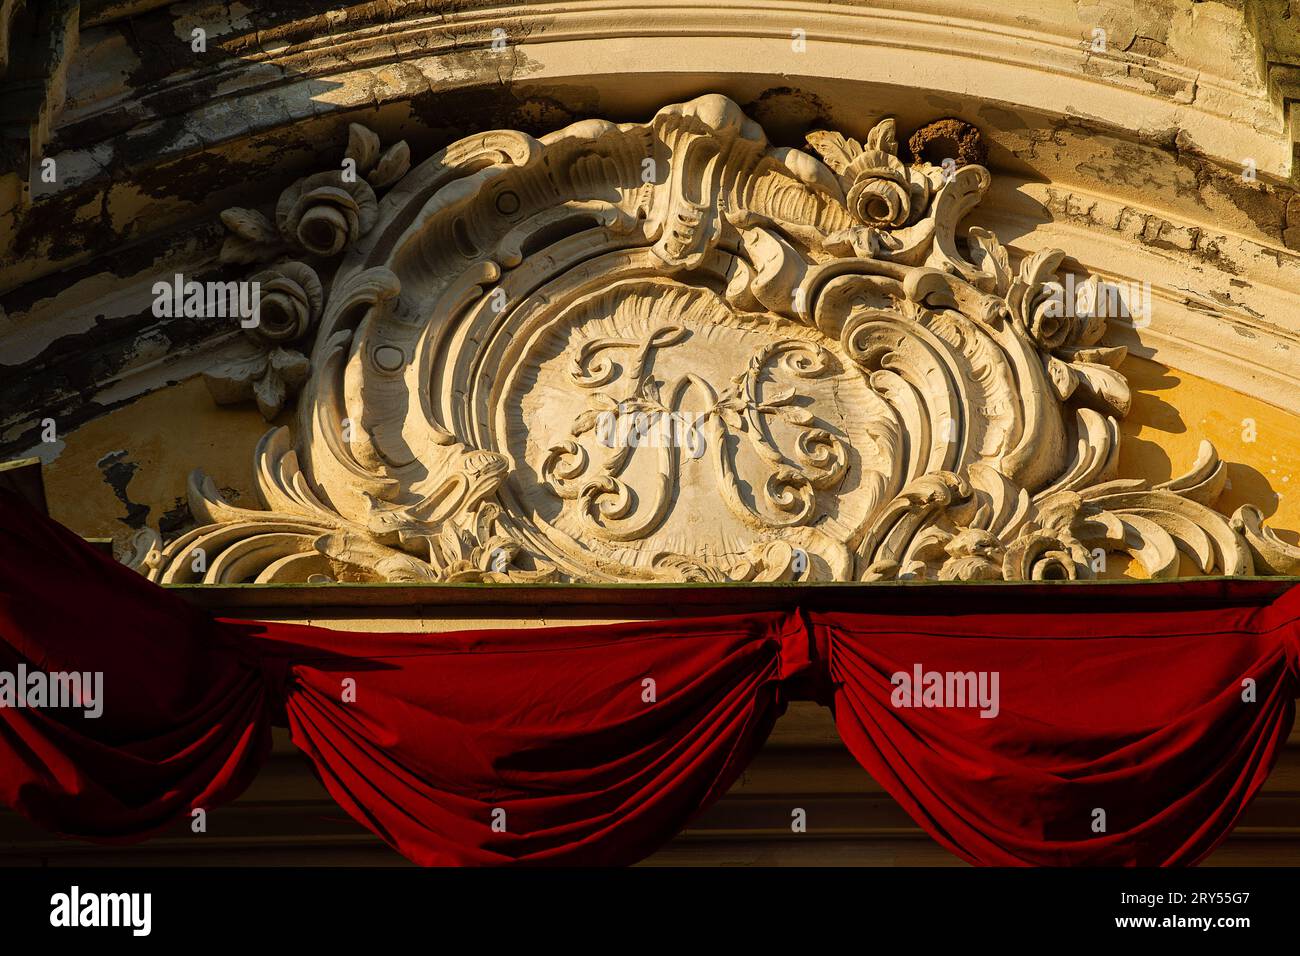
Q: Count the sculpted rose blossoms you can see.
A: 5